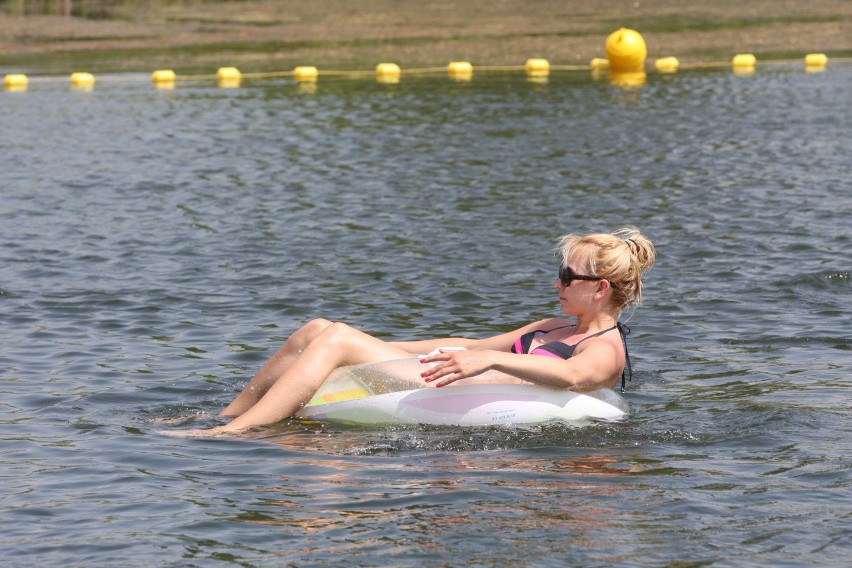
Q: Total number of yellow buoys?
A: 13